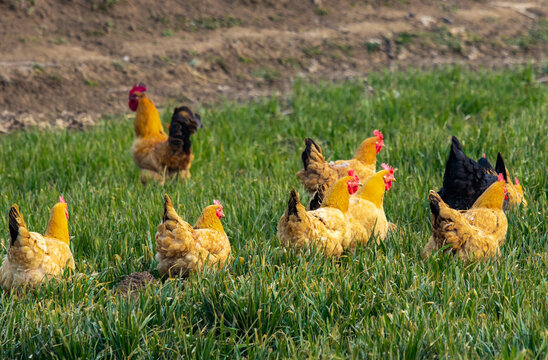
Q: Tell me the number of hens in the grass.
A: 8